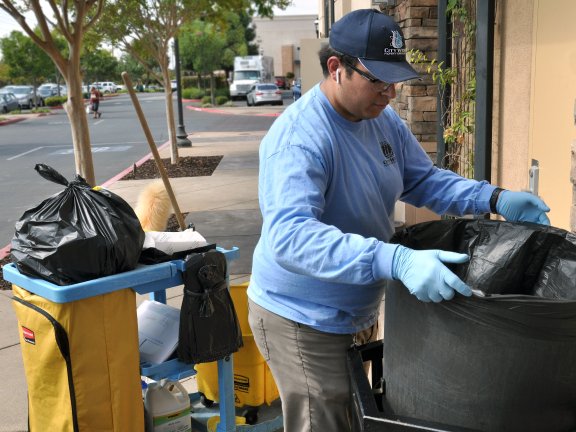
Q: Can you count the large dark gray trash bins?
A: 1